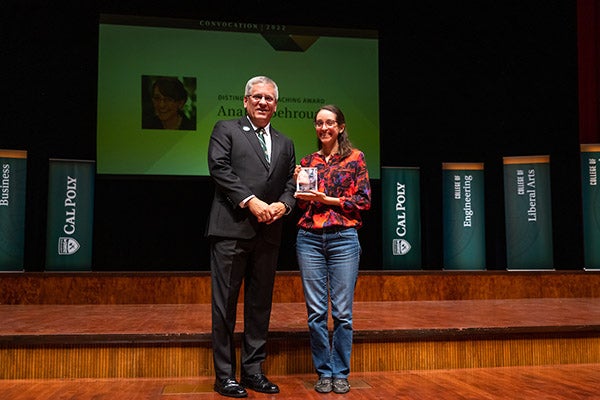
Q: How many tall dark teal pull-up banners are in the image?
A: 6